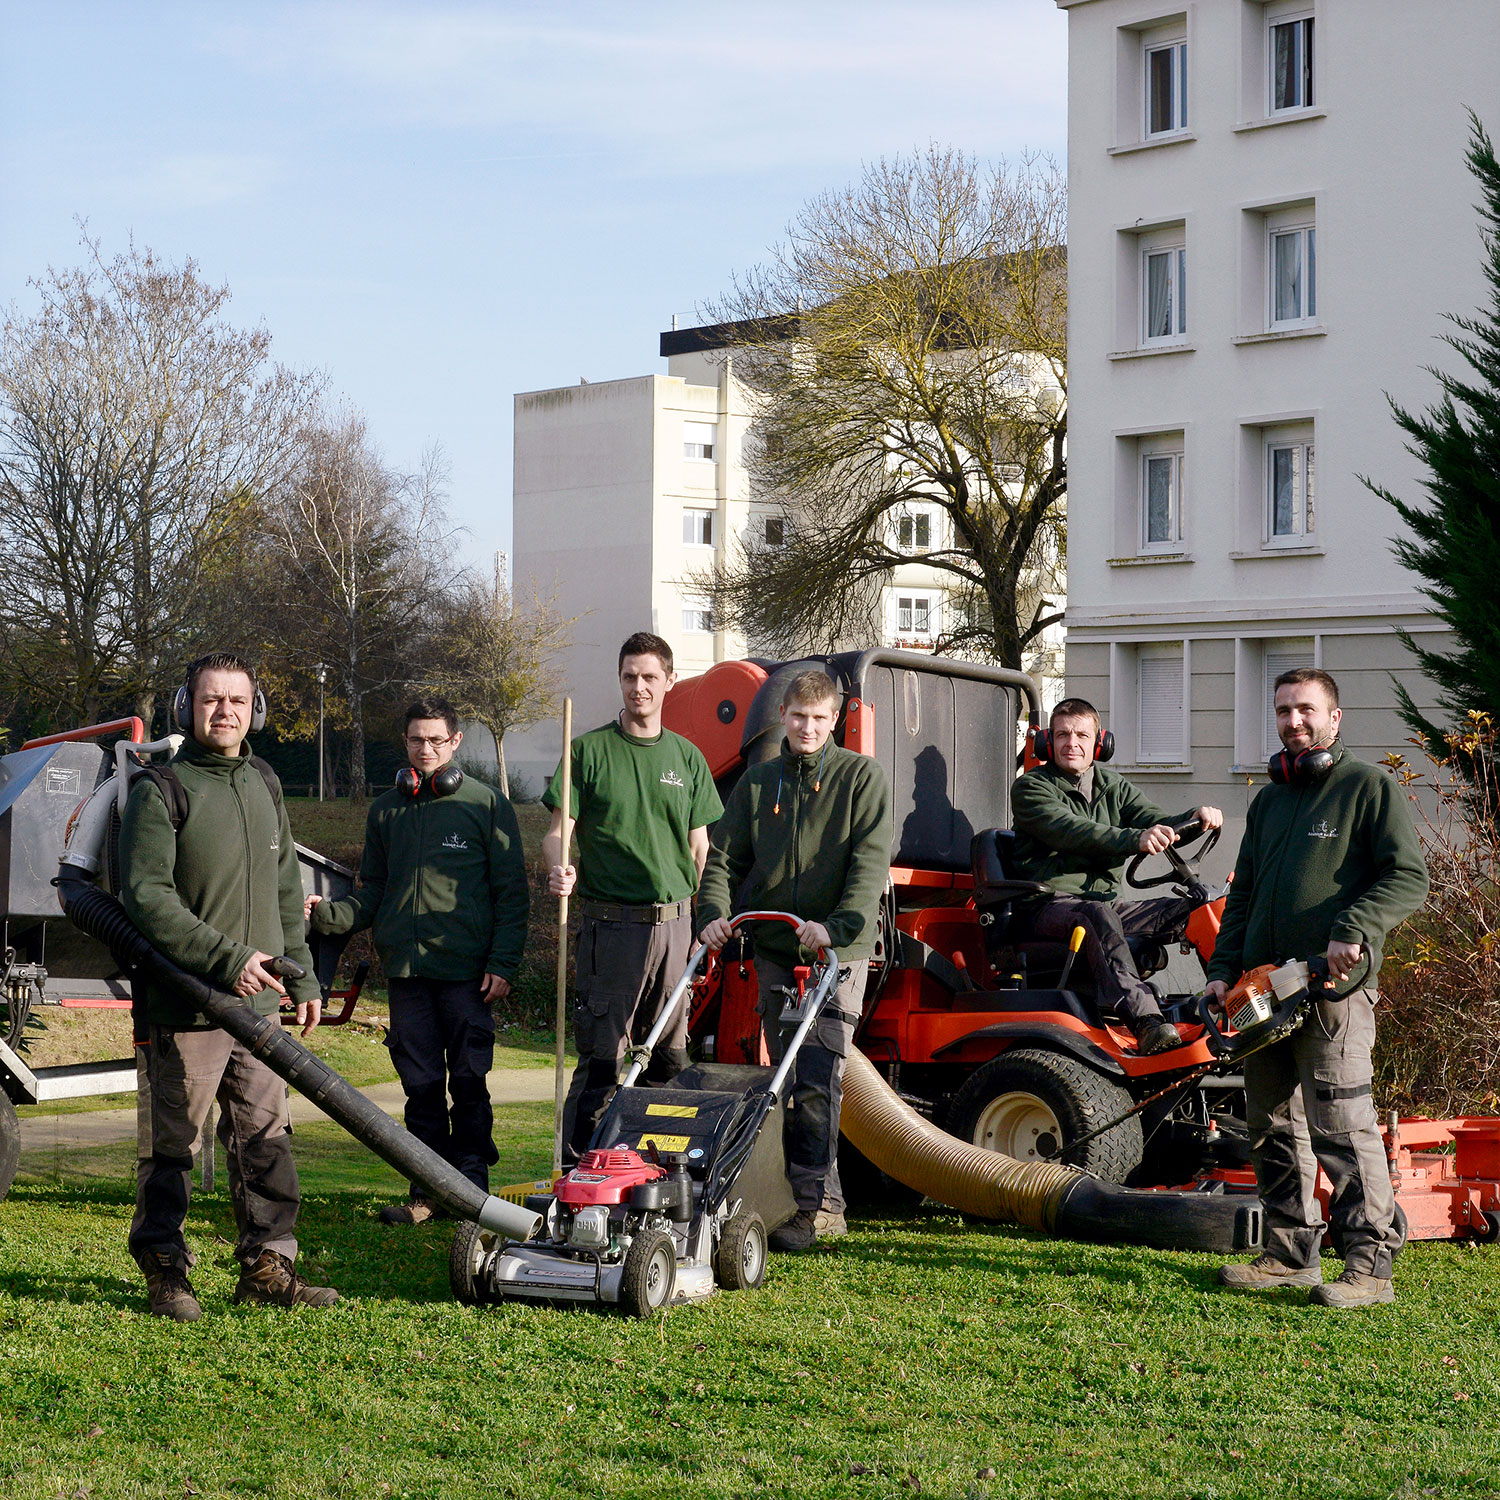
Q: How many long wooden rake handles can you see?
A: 1